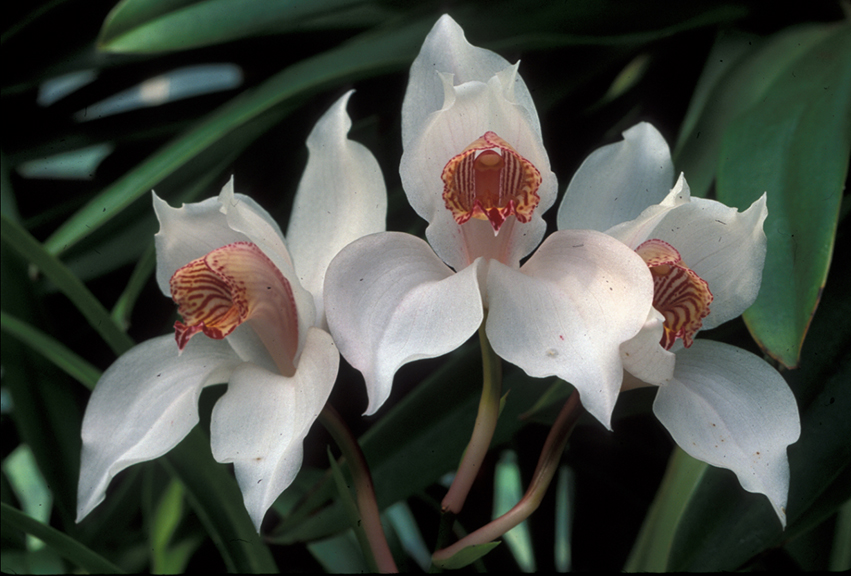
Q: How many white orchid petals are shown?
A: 15